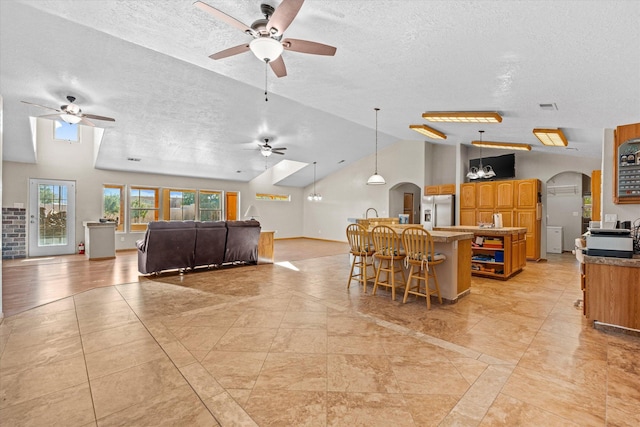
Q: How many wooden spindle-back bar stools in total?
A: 3